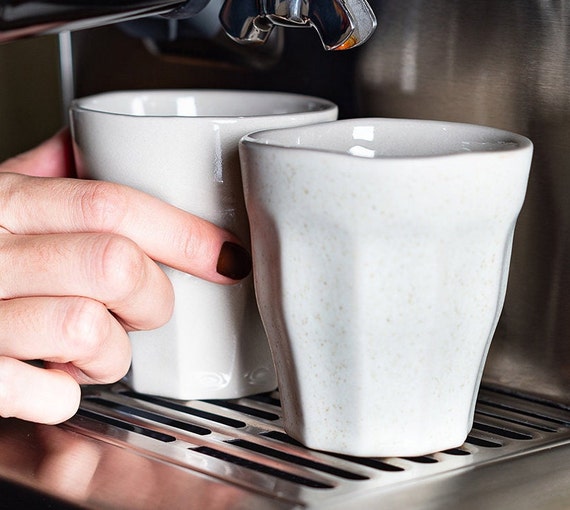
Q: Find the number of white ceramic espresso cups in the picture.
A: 2